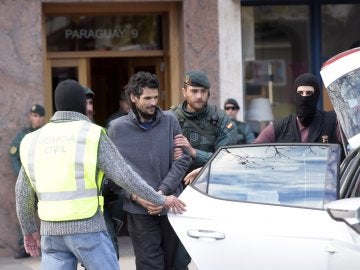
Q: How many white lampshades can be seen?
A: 1